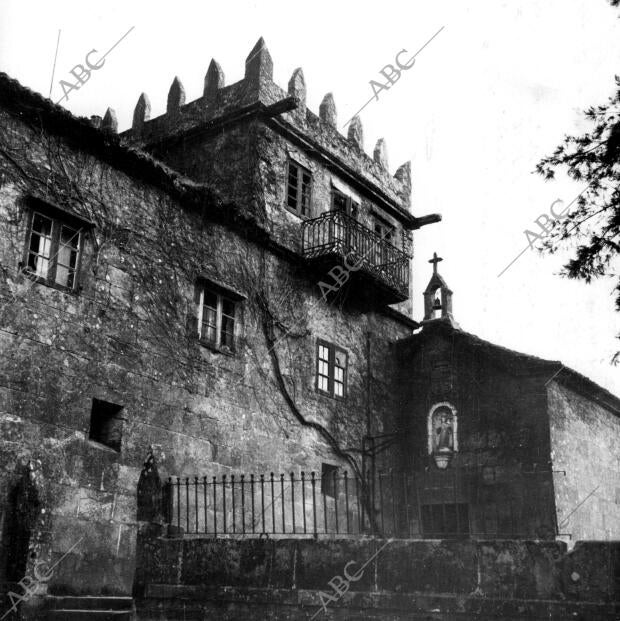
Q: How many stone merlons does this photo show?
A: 10